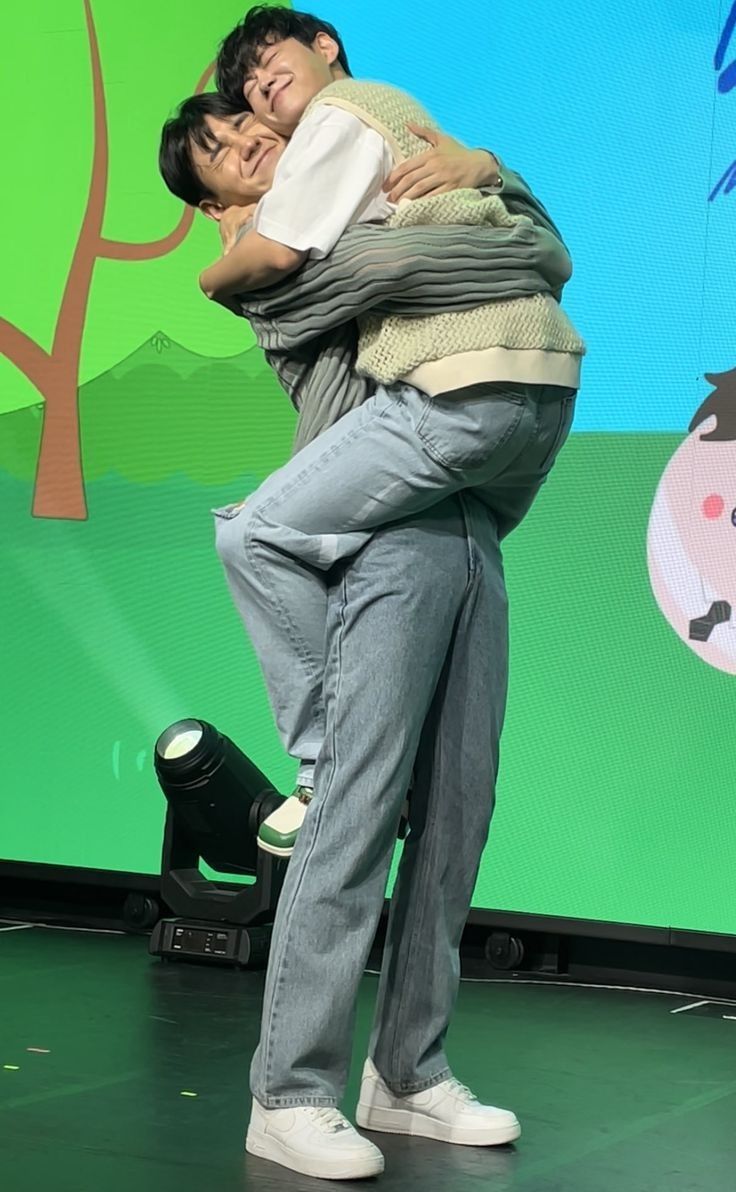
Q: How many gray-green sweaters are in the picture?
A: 1